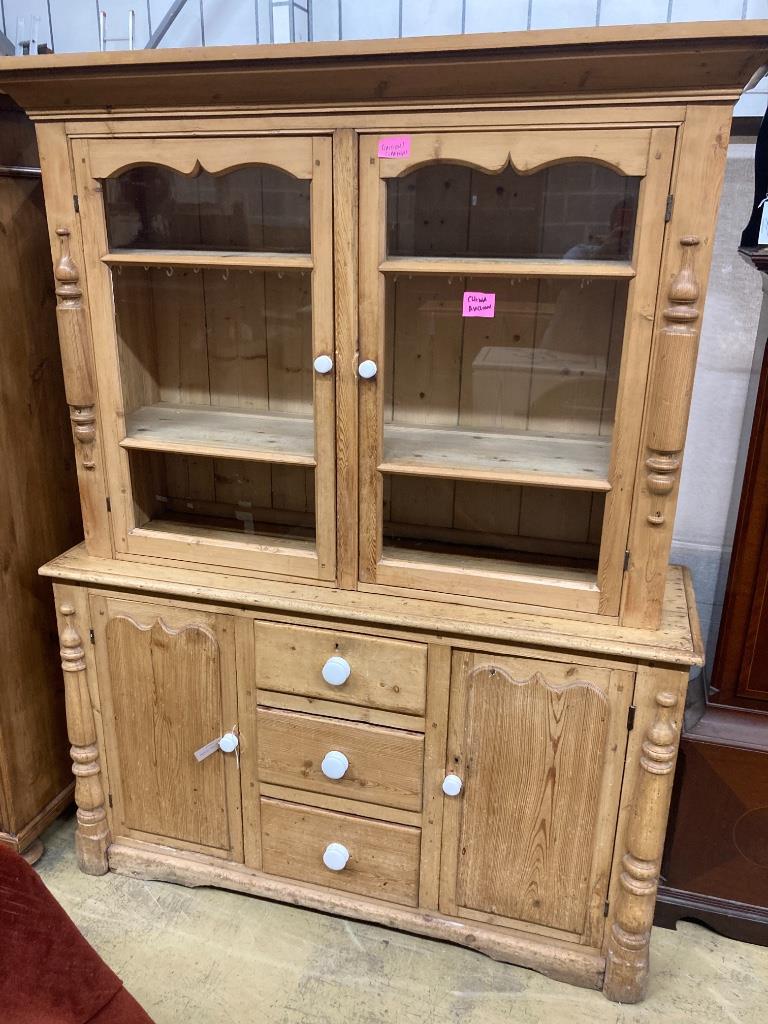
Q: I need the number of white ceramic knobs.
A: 7